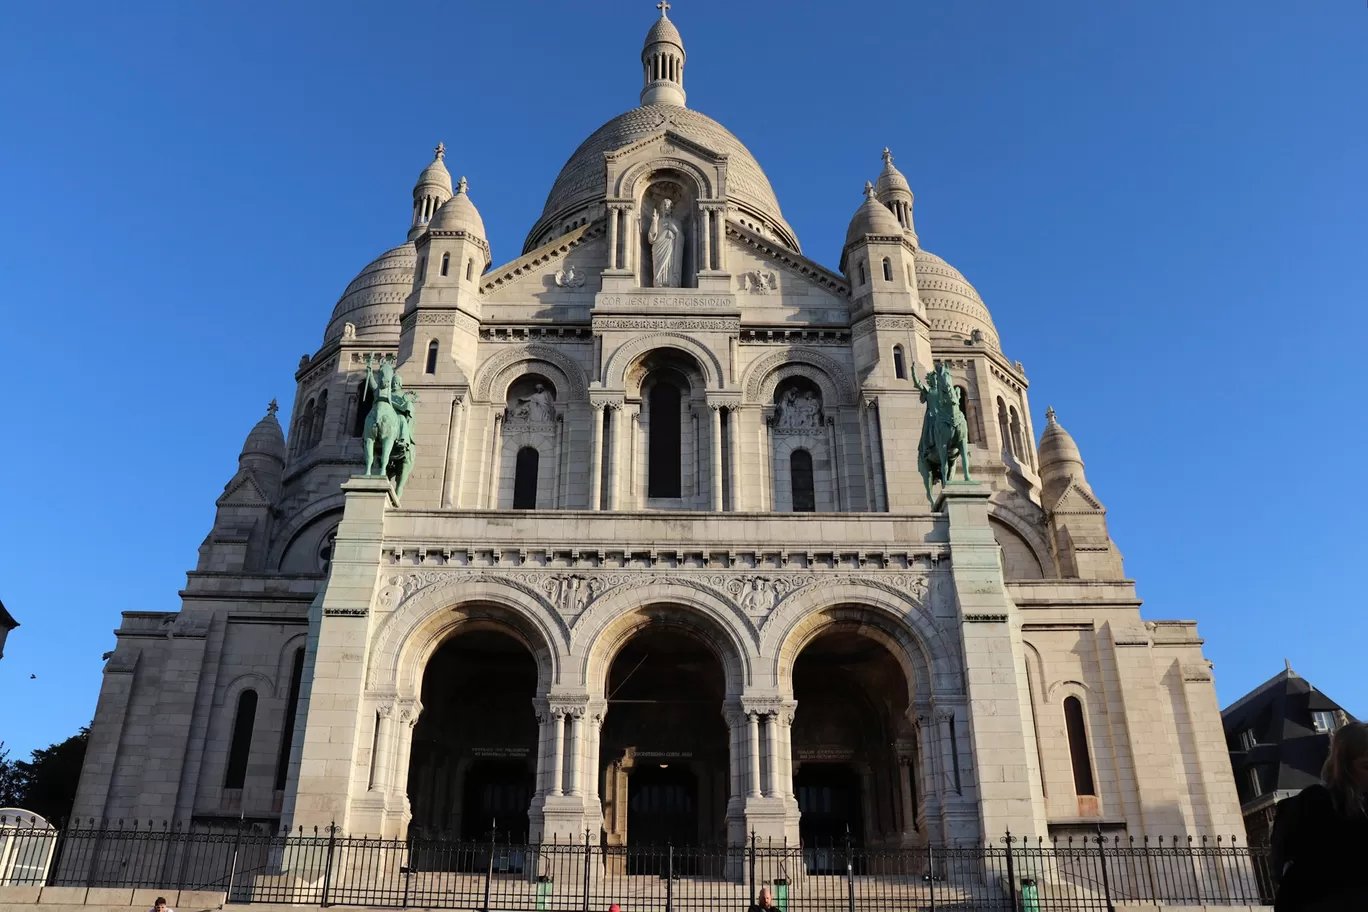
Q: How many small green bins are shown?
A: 3